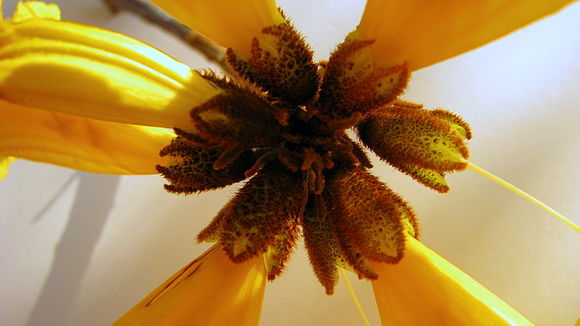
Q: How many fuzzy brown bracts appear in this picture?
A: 8